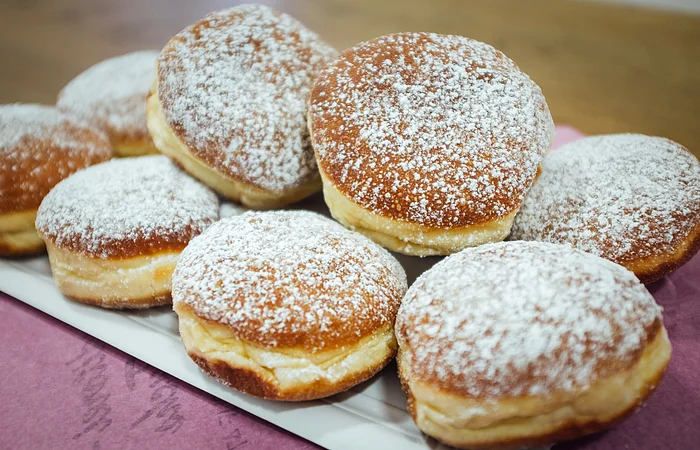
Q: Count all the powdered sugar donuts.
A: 8